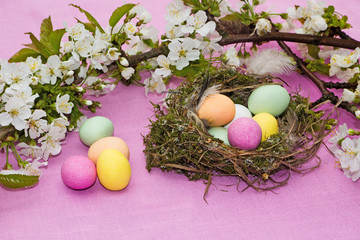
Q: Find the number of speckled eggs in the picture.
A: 2